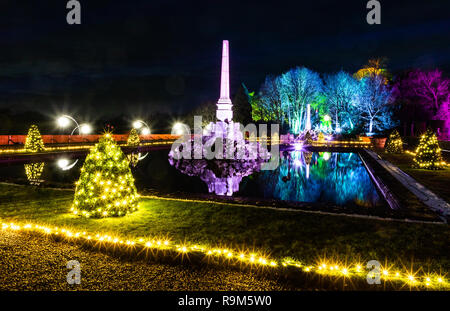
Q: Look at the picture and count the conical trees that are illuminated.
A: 5